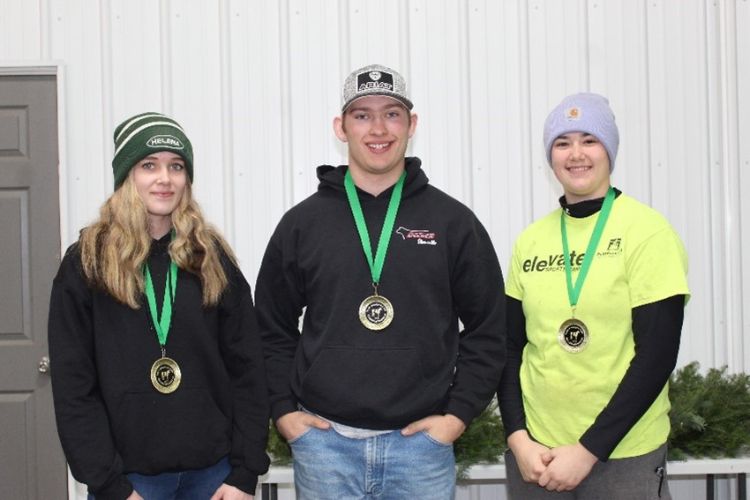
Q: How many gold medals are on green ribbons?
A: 3